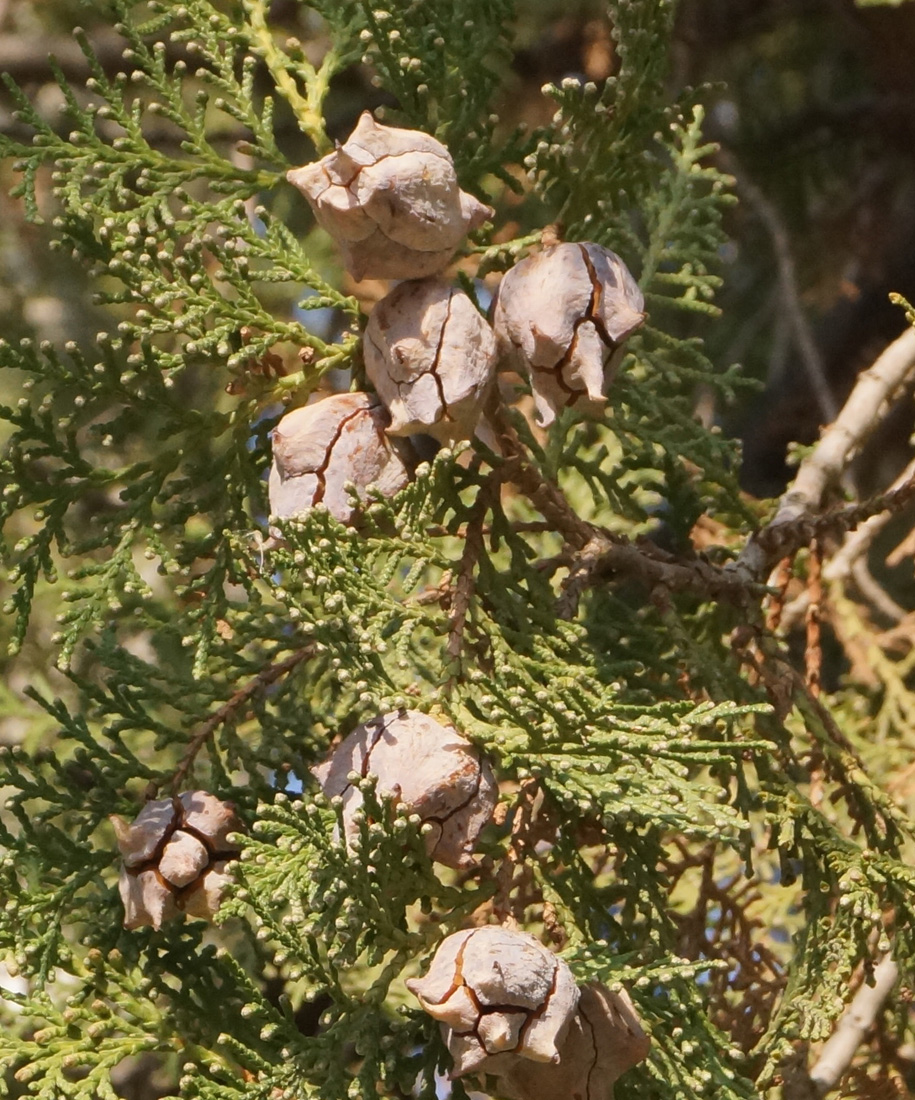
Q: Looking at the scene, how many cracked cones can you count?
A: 8